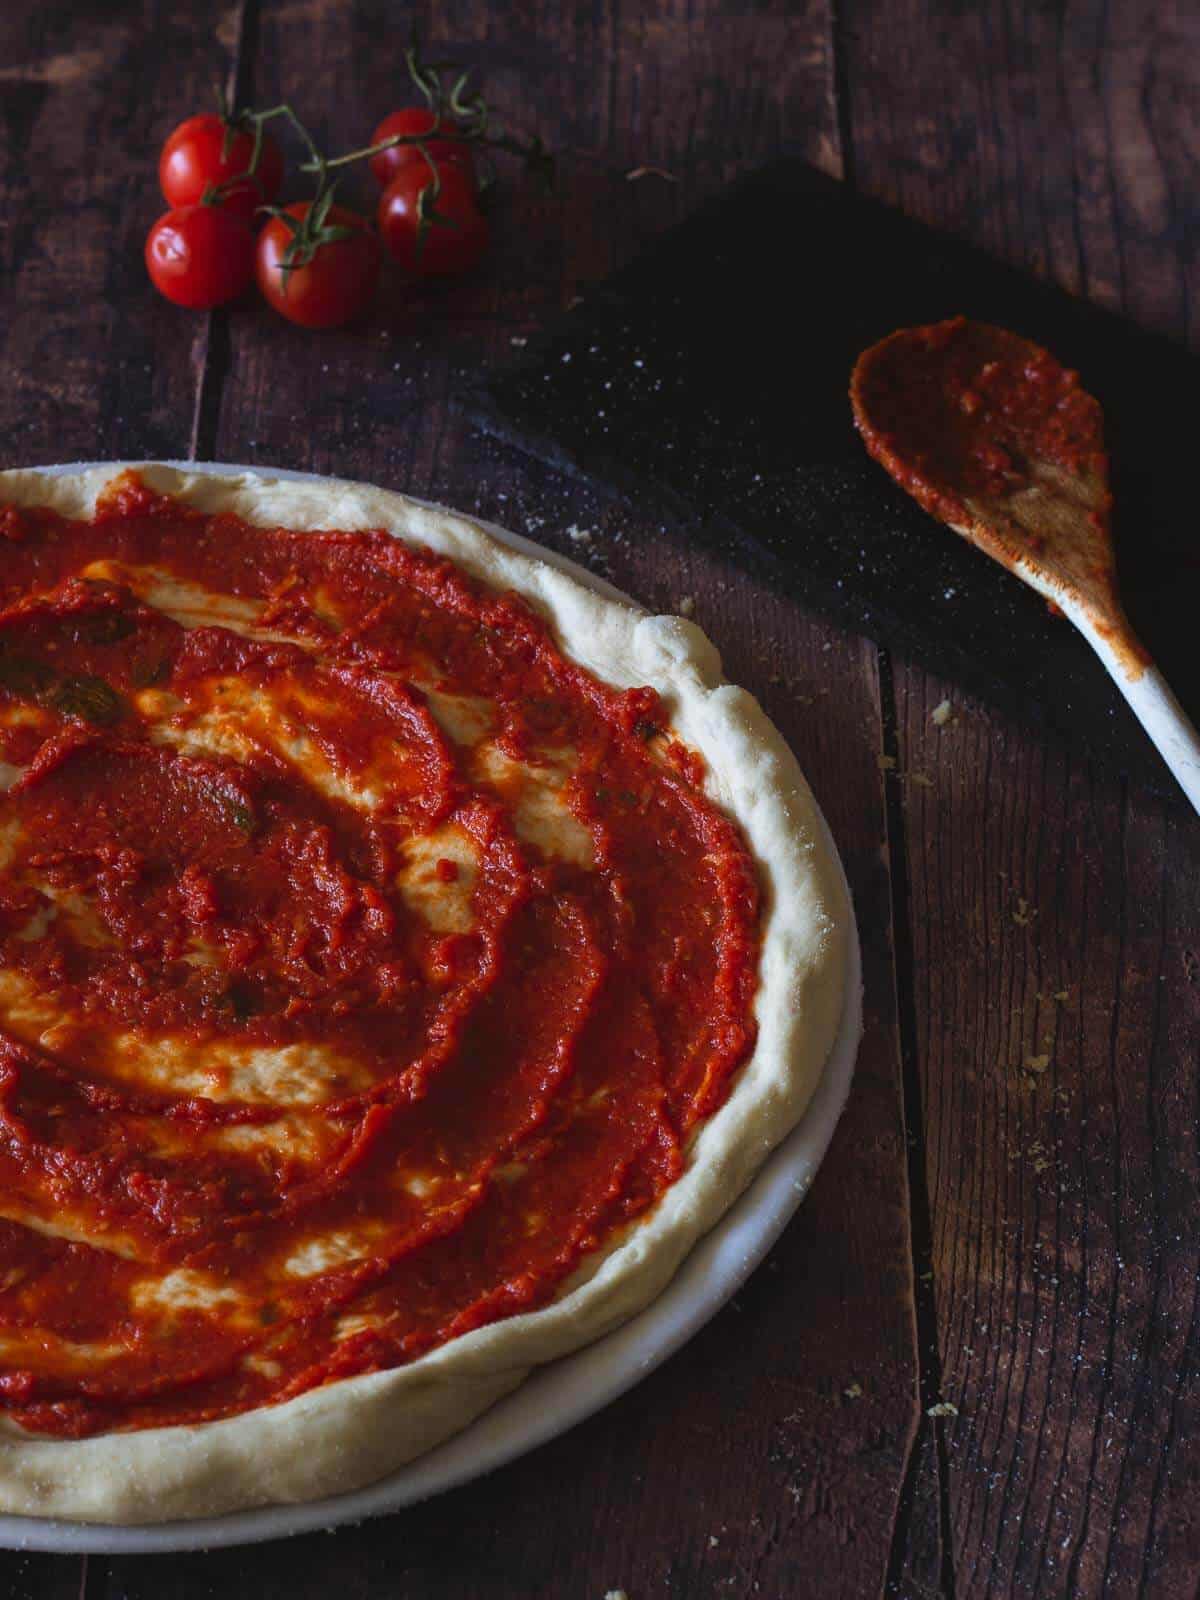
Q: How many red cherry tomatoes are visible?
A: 5